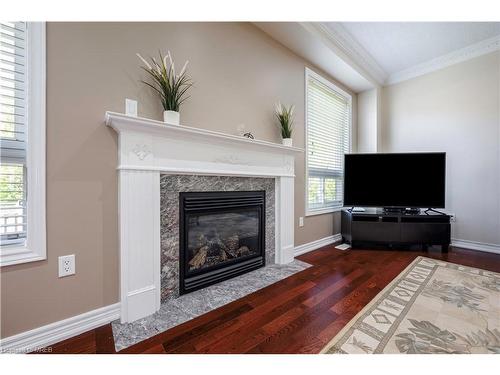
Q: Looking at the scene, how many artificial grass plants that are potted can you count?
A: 2